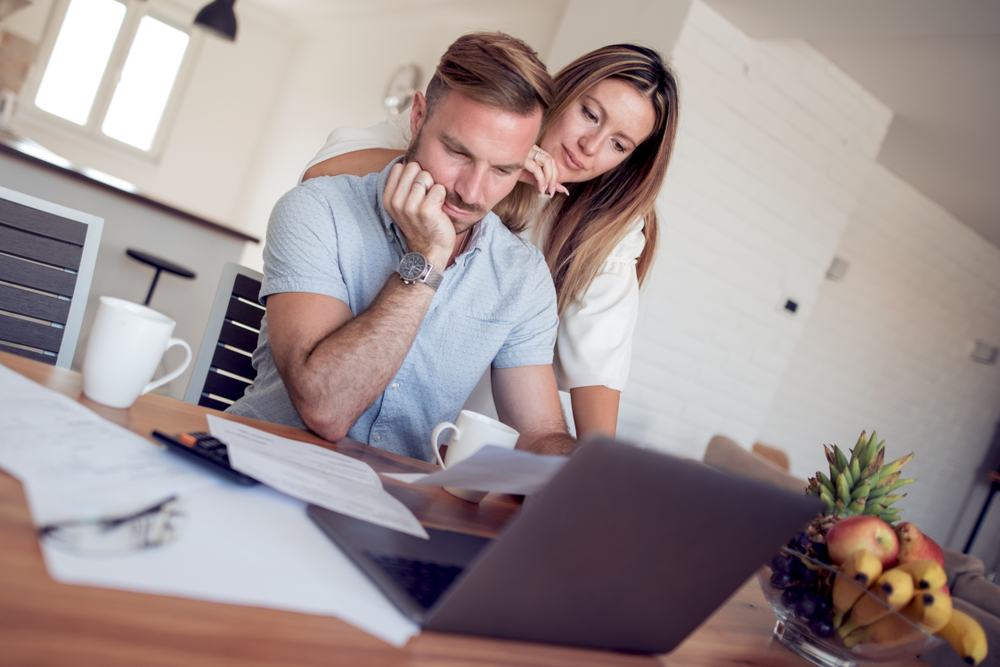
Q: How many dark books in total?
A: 0